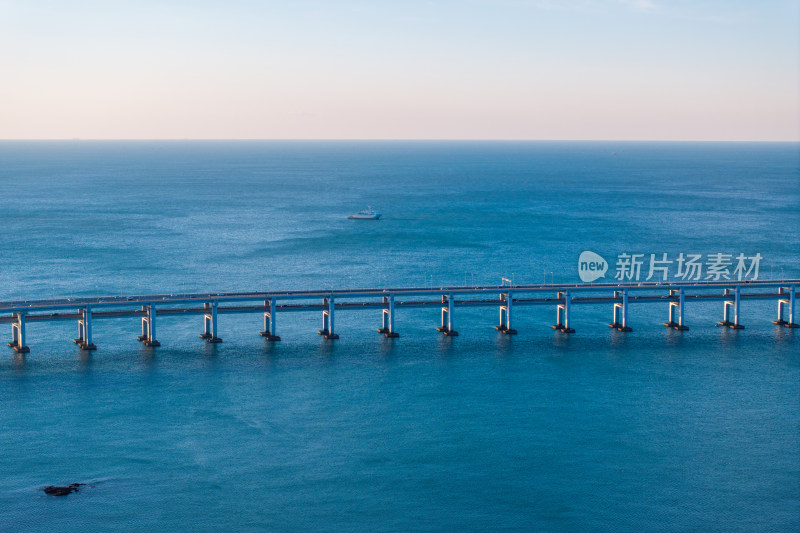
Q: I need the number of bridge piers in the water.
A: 14